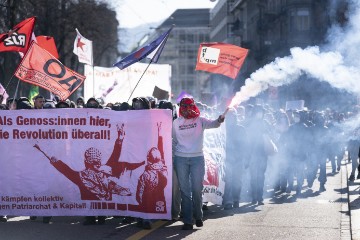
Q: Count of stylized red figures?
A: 2